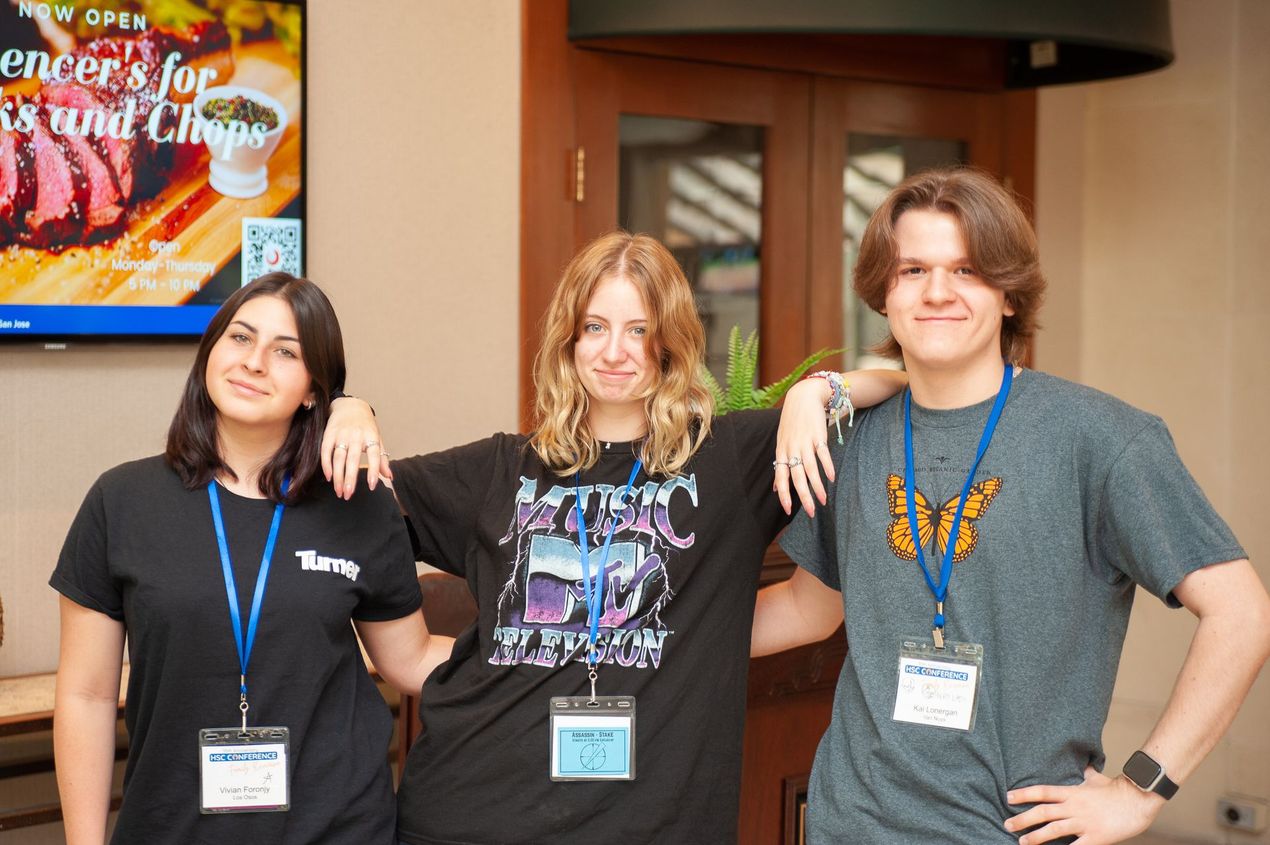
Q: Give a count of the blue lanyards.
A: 3